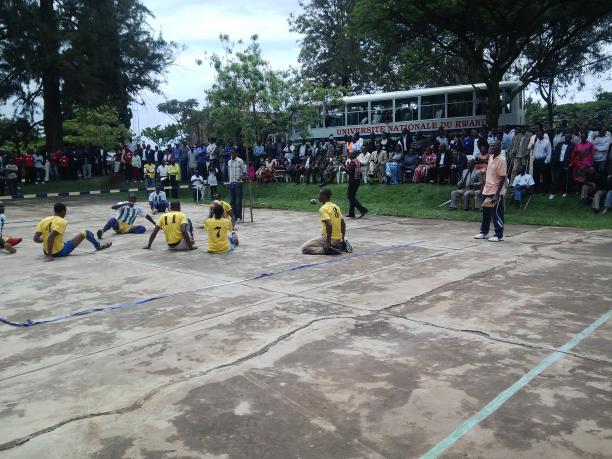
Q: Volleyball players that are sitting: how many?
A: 8